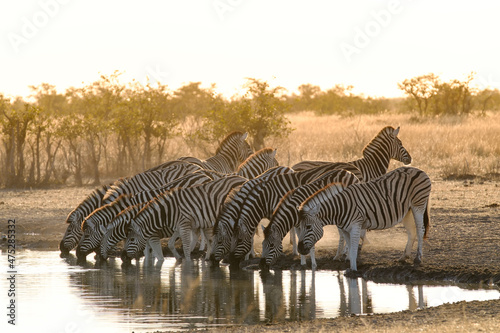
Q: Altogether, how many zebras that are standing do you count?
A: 11